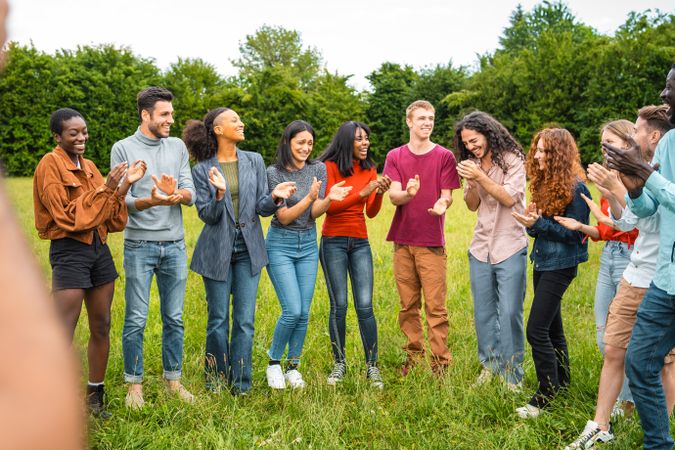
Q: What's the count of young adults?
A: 11